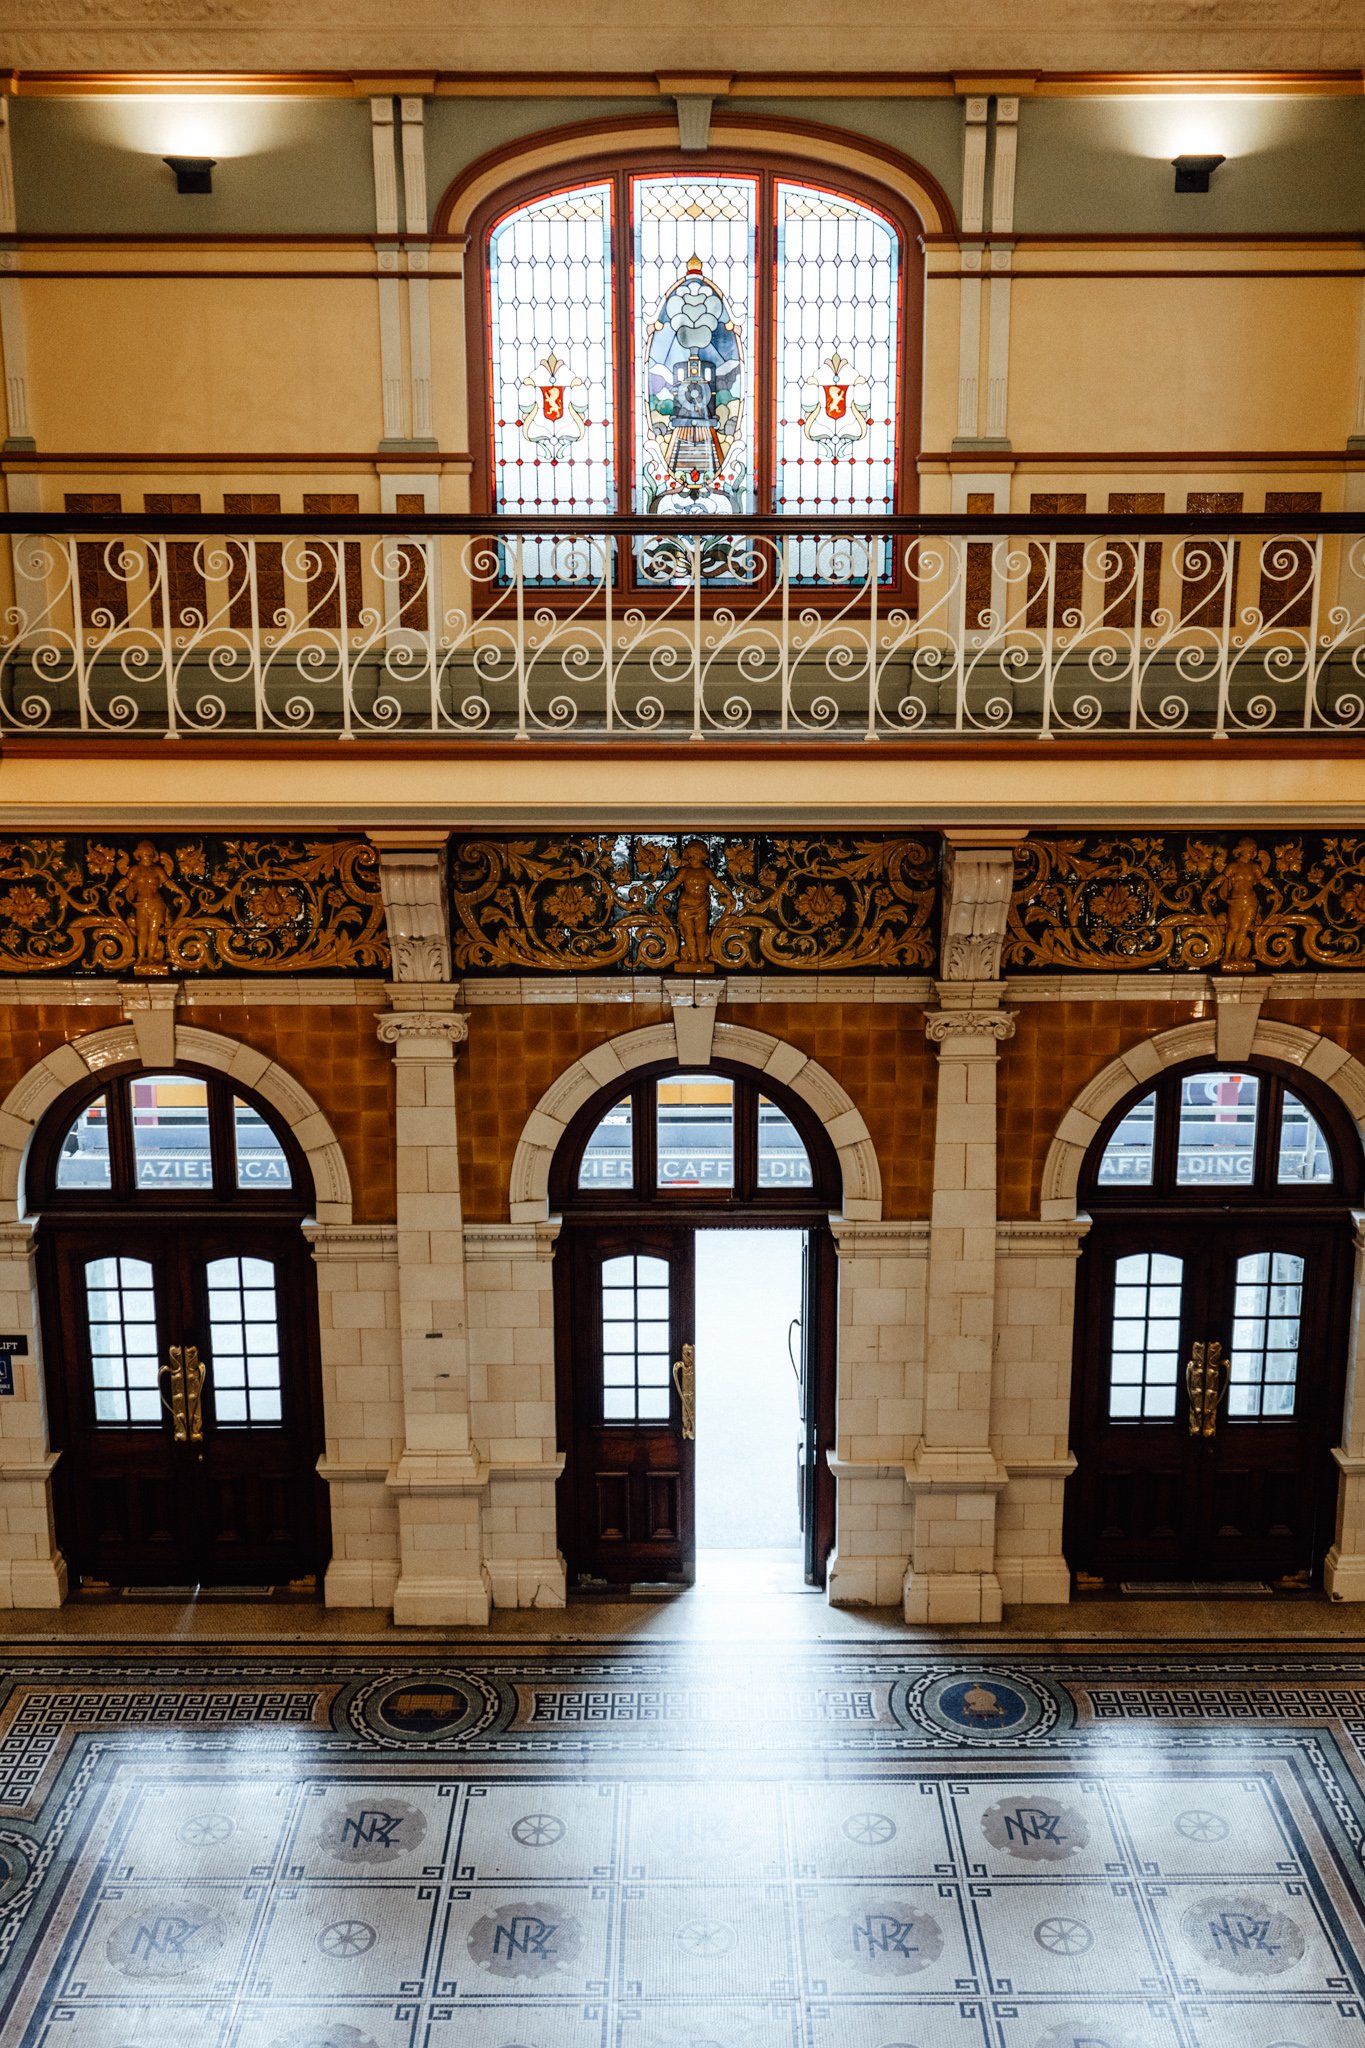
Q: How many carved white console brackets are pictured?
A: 2